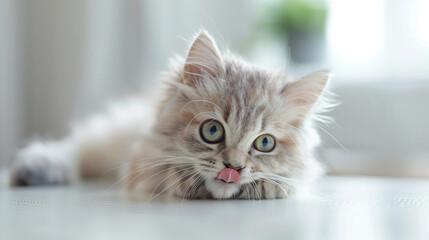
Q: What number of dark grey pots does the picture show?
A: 1